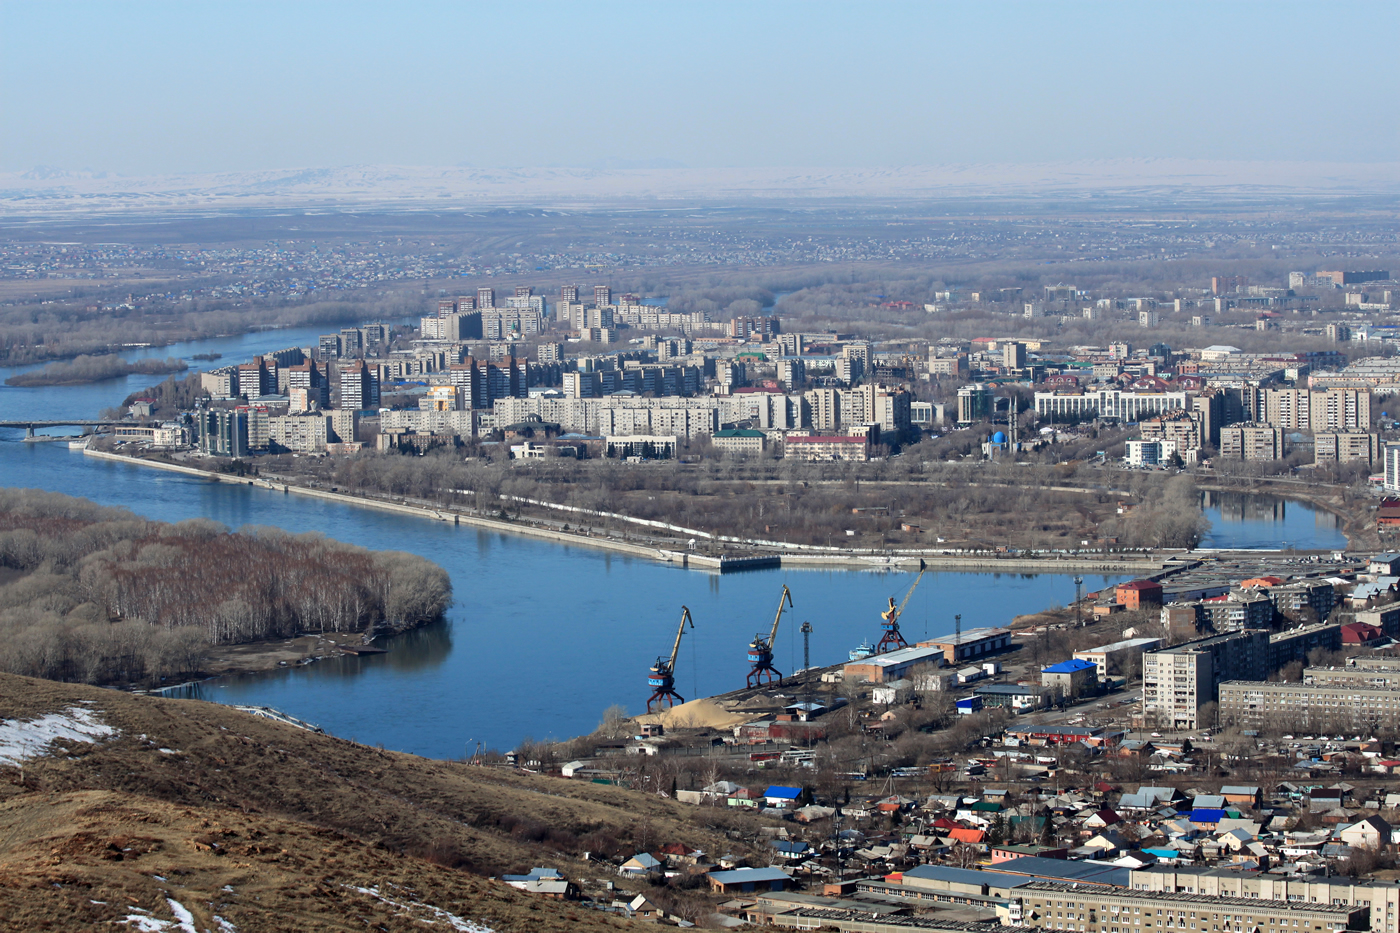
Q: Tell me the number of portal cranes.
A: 3